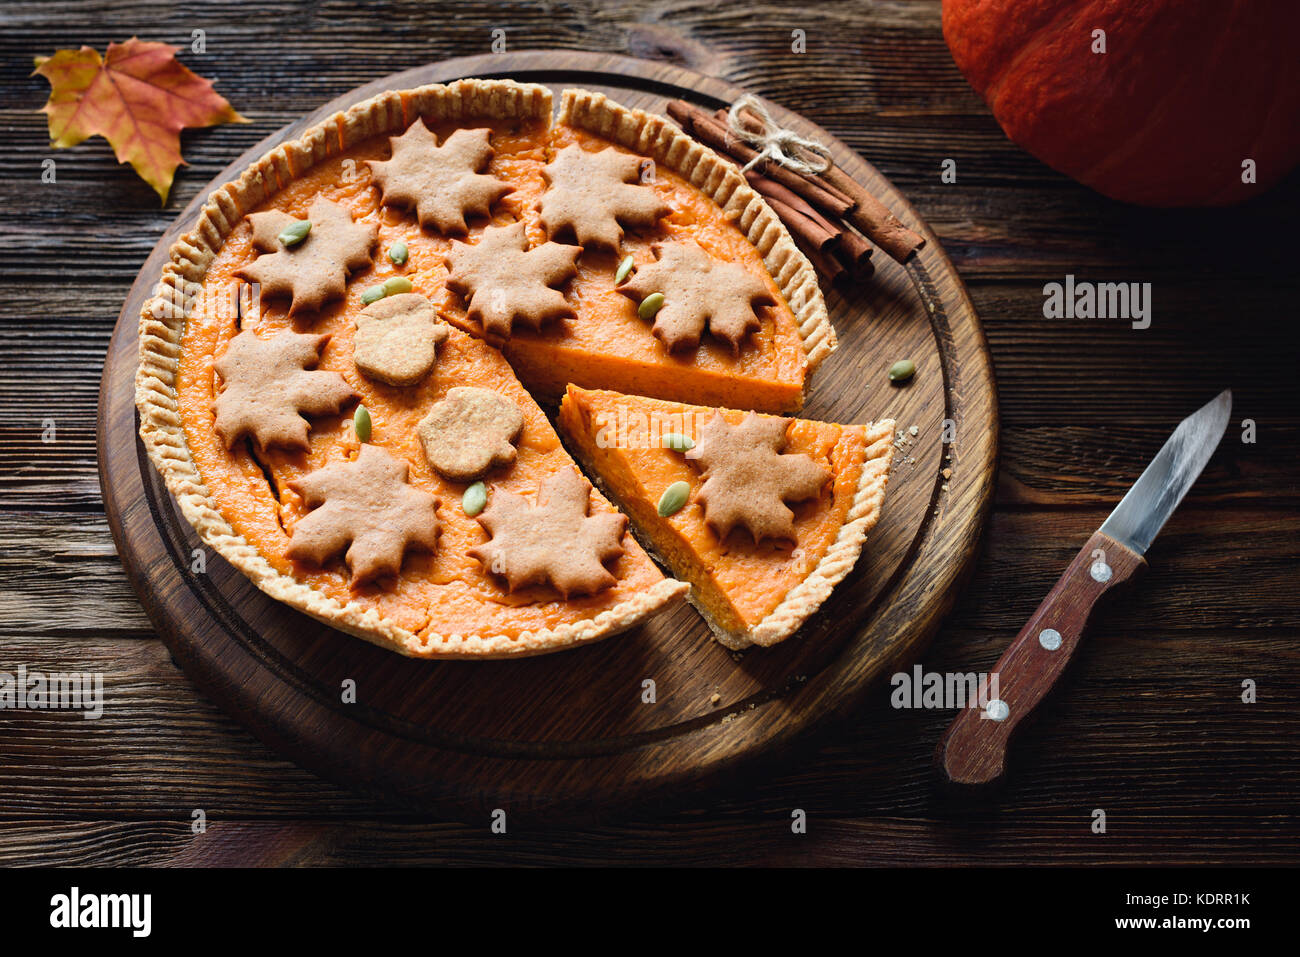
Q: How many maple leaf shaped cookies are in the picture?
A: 9